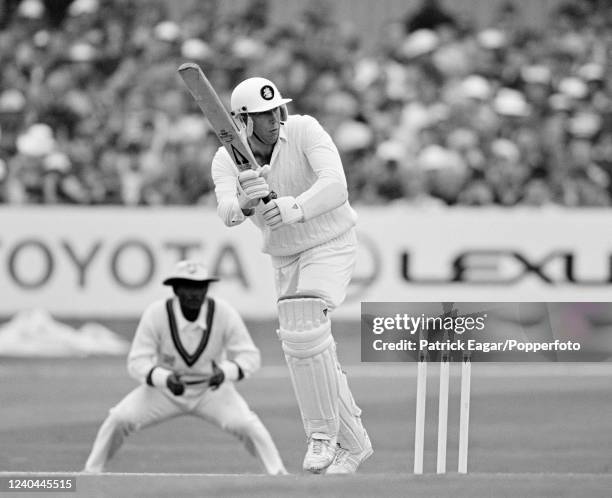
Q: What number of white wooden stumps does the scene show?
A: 3